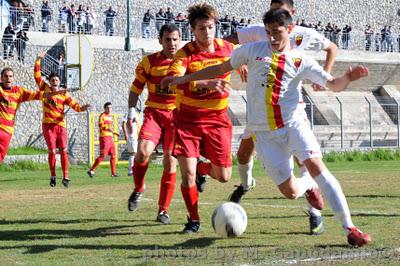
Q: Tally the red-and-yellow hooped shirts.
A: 5